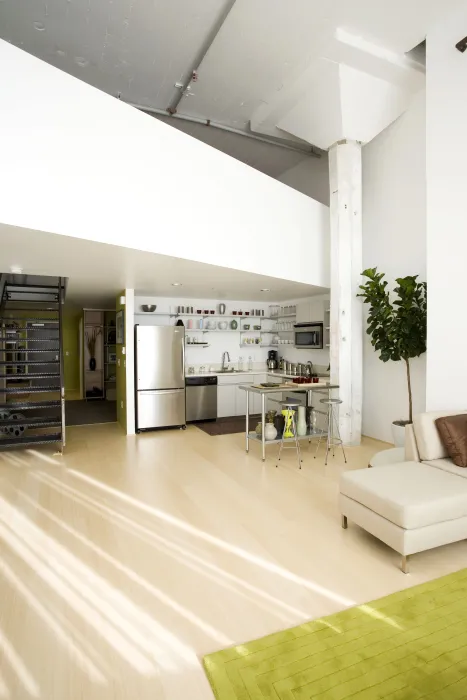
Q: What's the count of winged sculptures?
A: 0